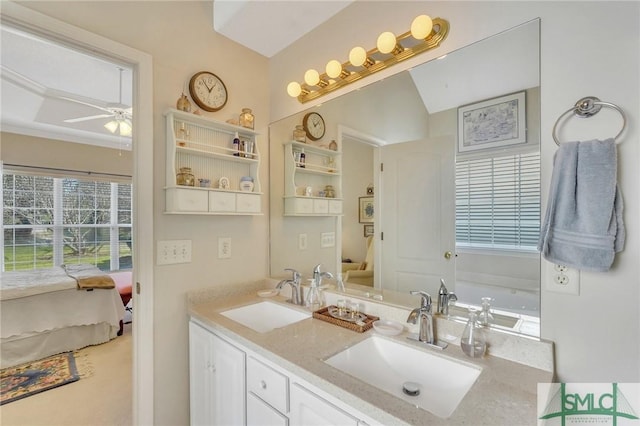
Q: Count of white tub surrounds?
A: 1